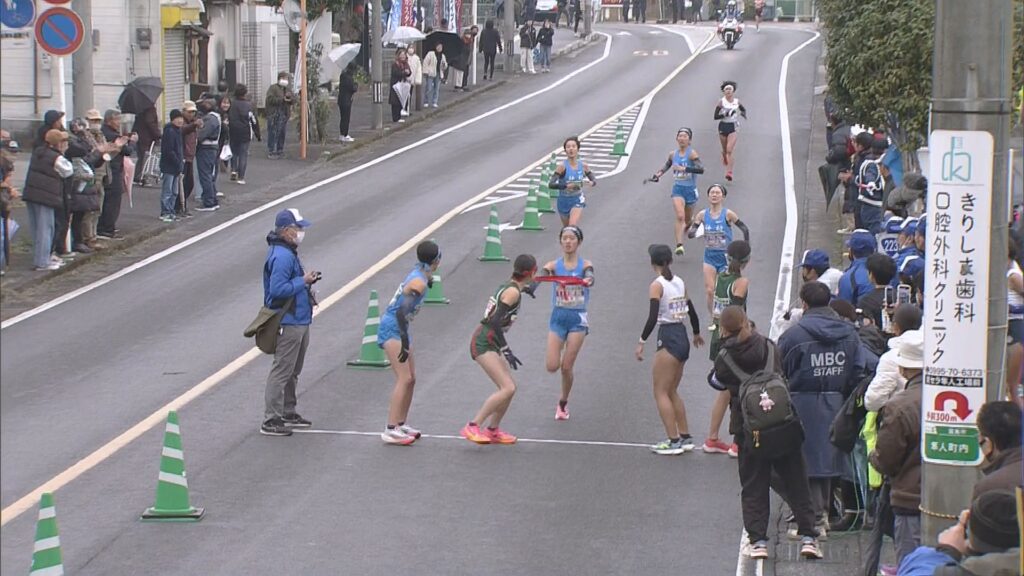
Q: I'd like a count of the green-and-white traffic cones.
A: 9